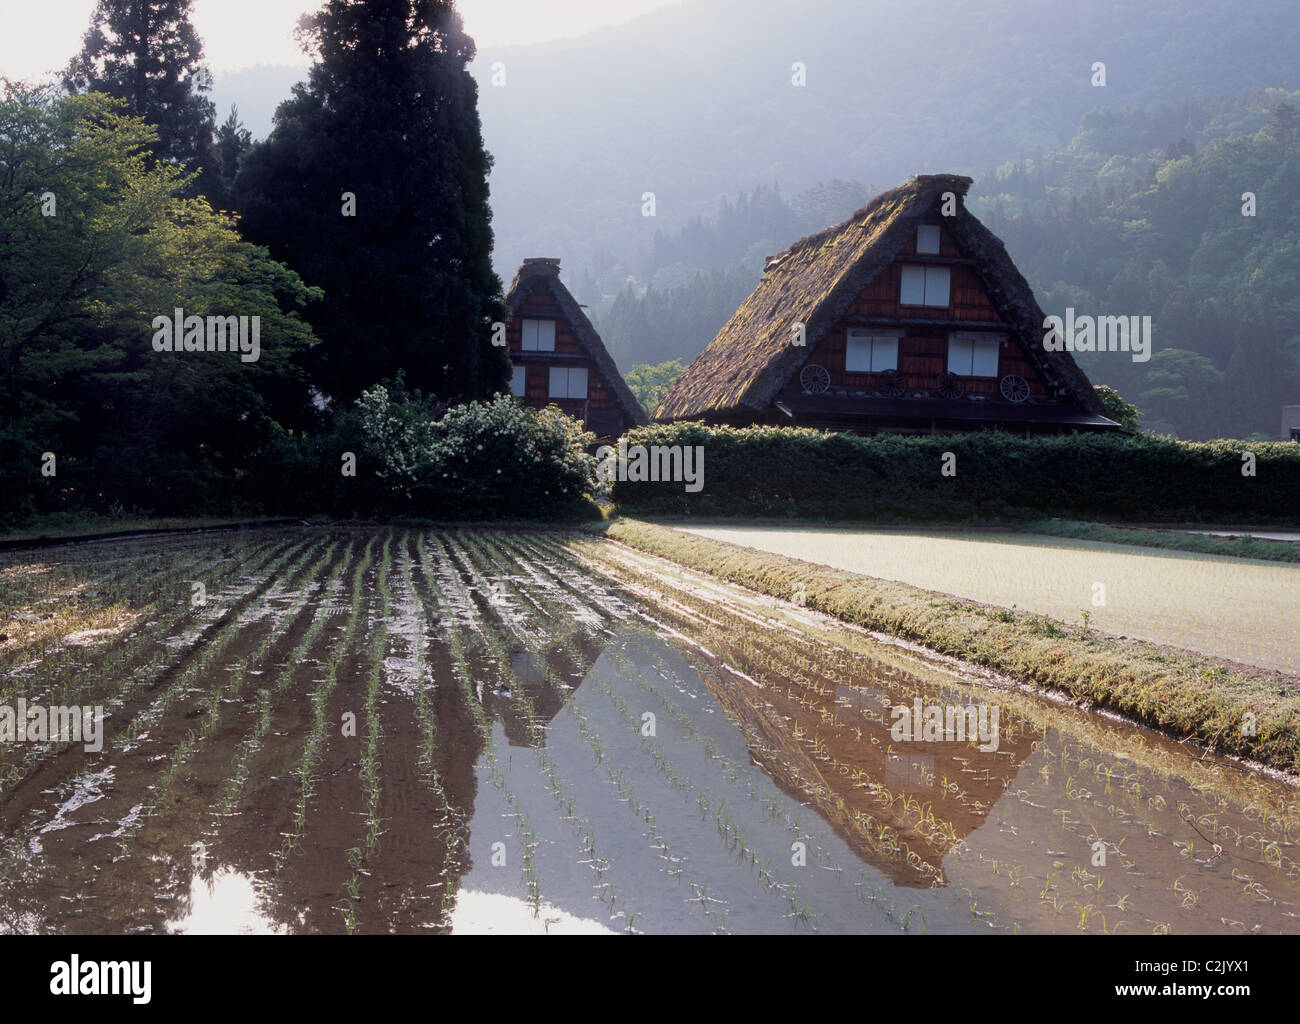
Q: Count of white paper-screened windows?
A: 7